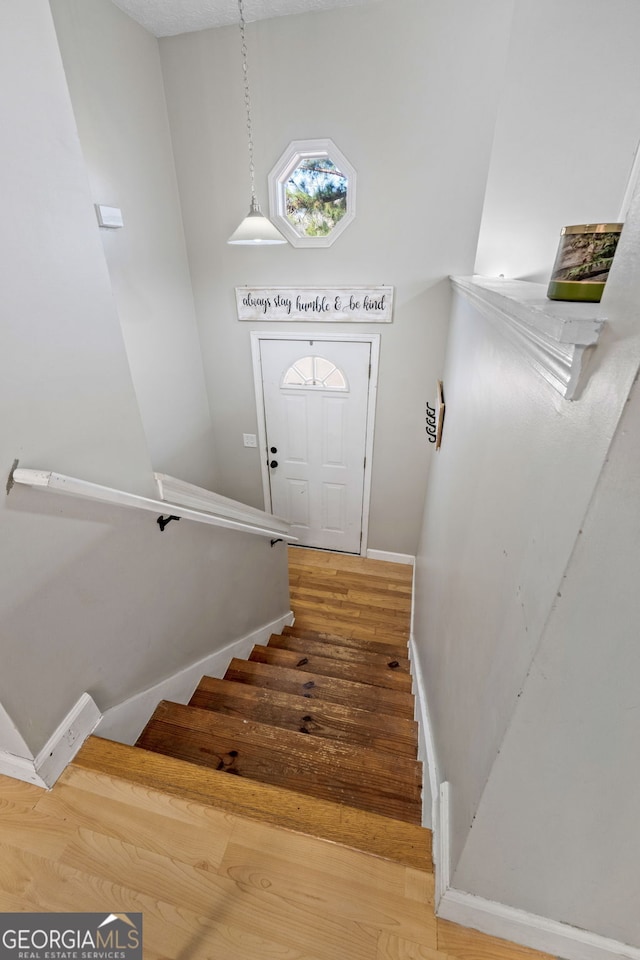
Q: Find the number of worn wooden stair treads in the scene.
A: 6